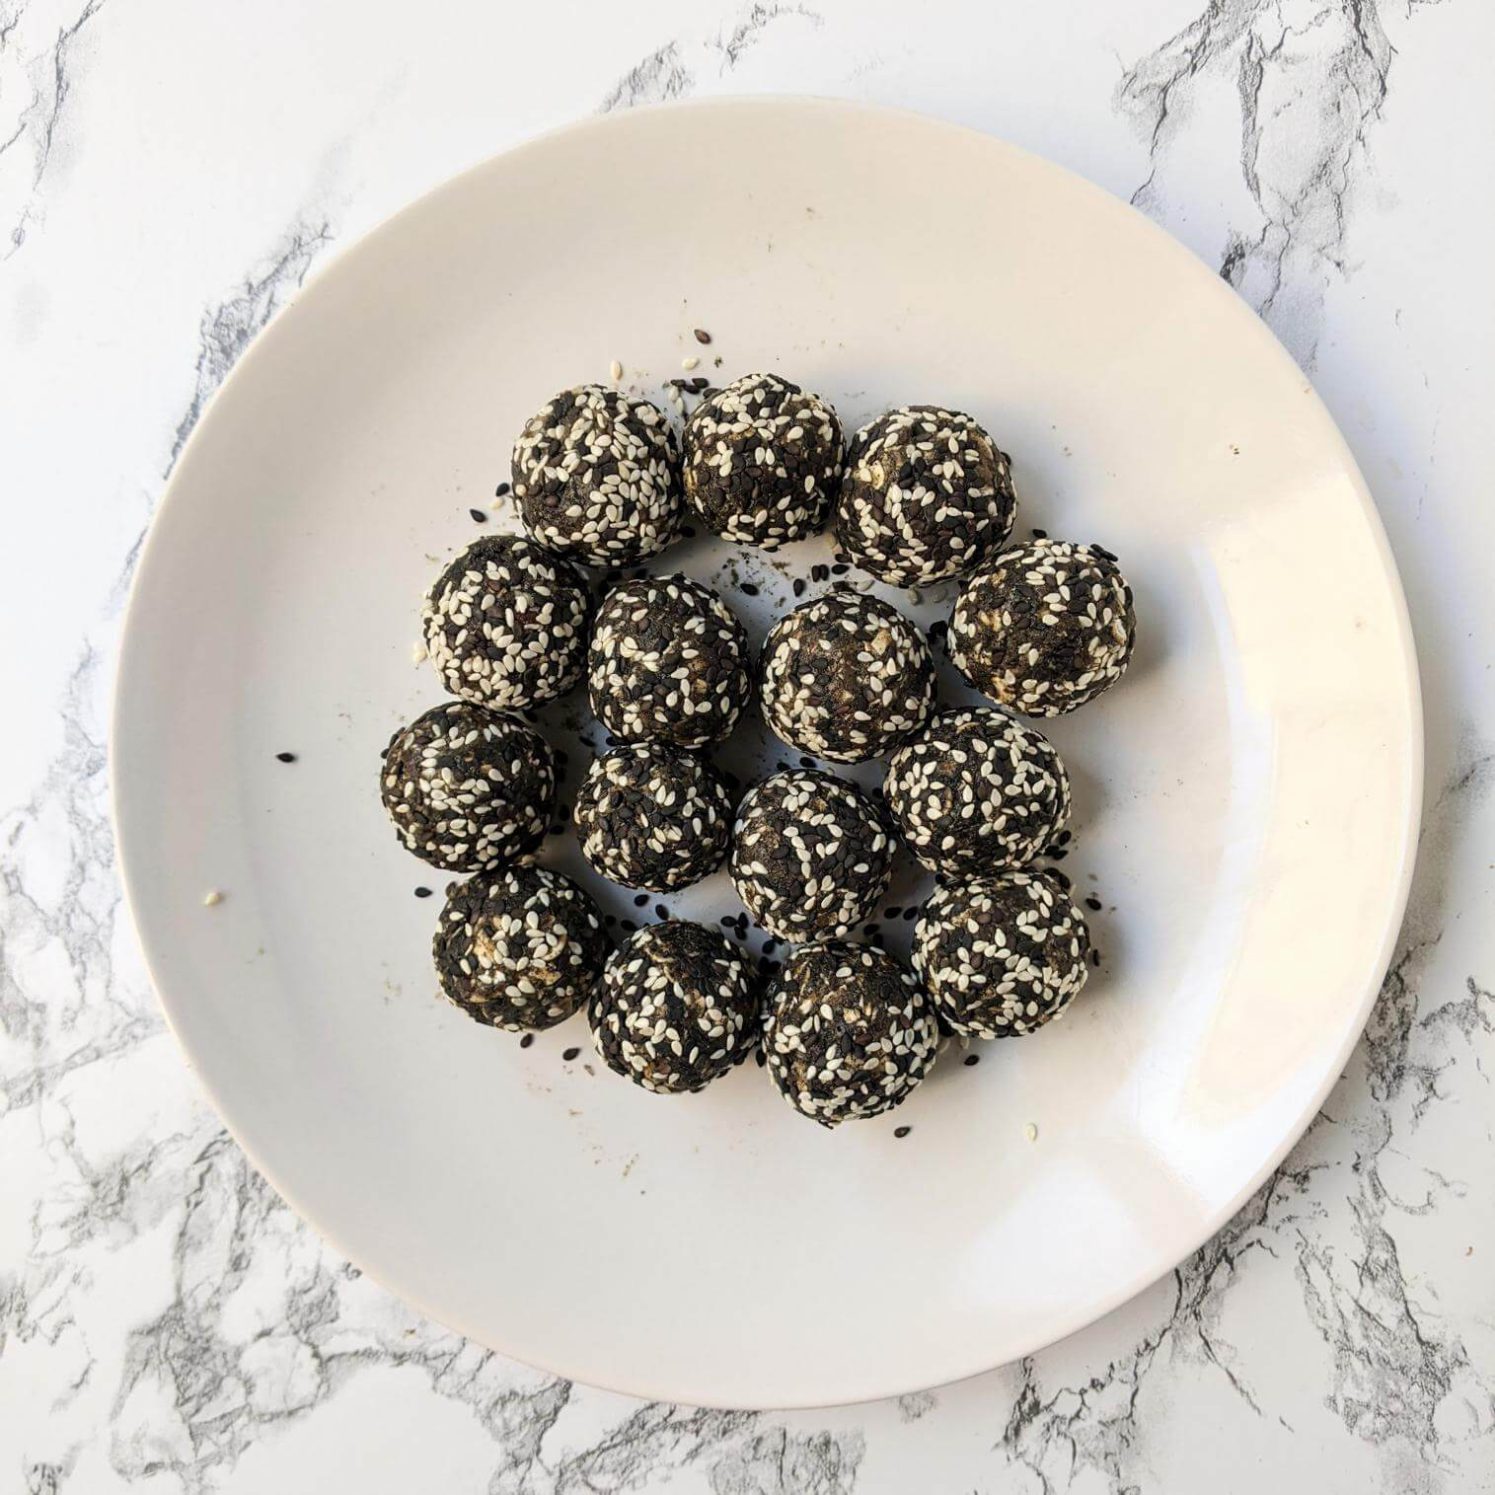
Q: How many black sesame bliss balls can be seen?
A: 15